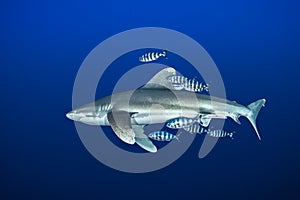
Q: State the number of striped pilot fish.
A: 7